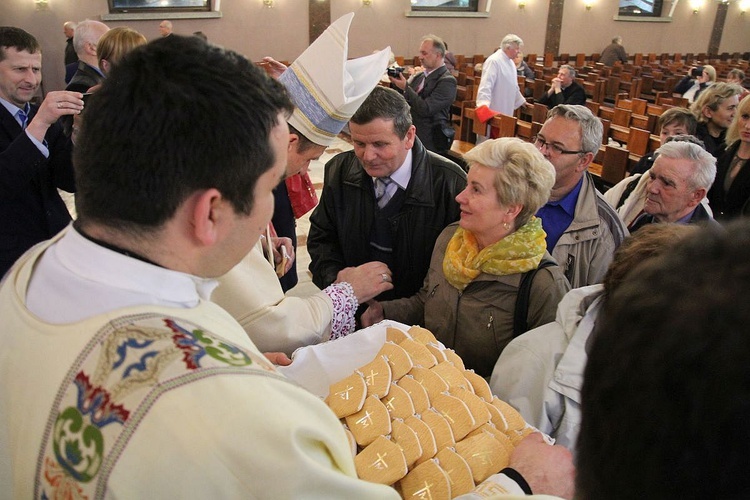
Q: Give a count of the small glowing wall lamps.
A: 7